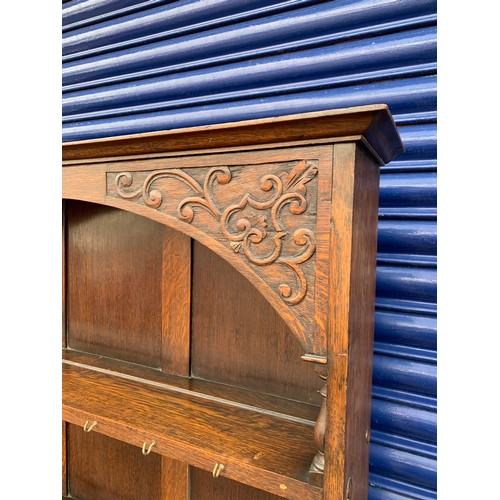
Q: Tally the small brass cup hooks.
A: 3